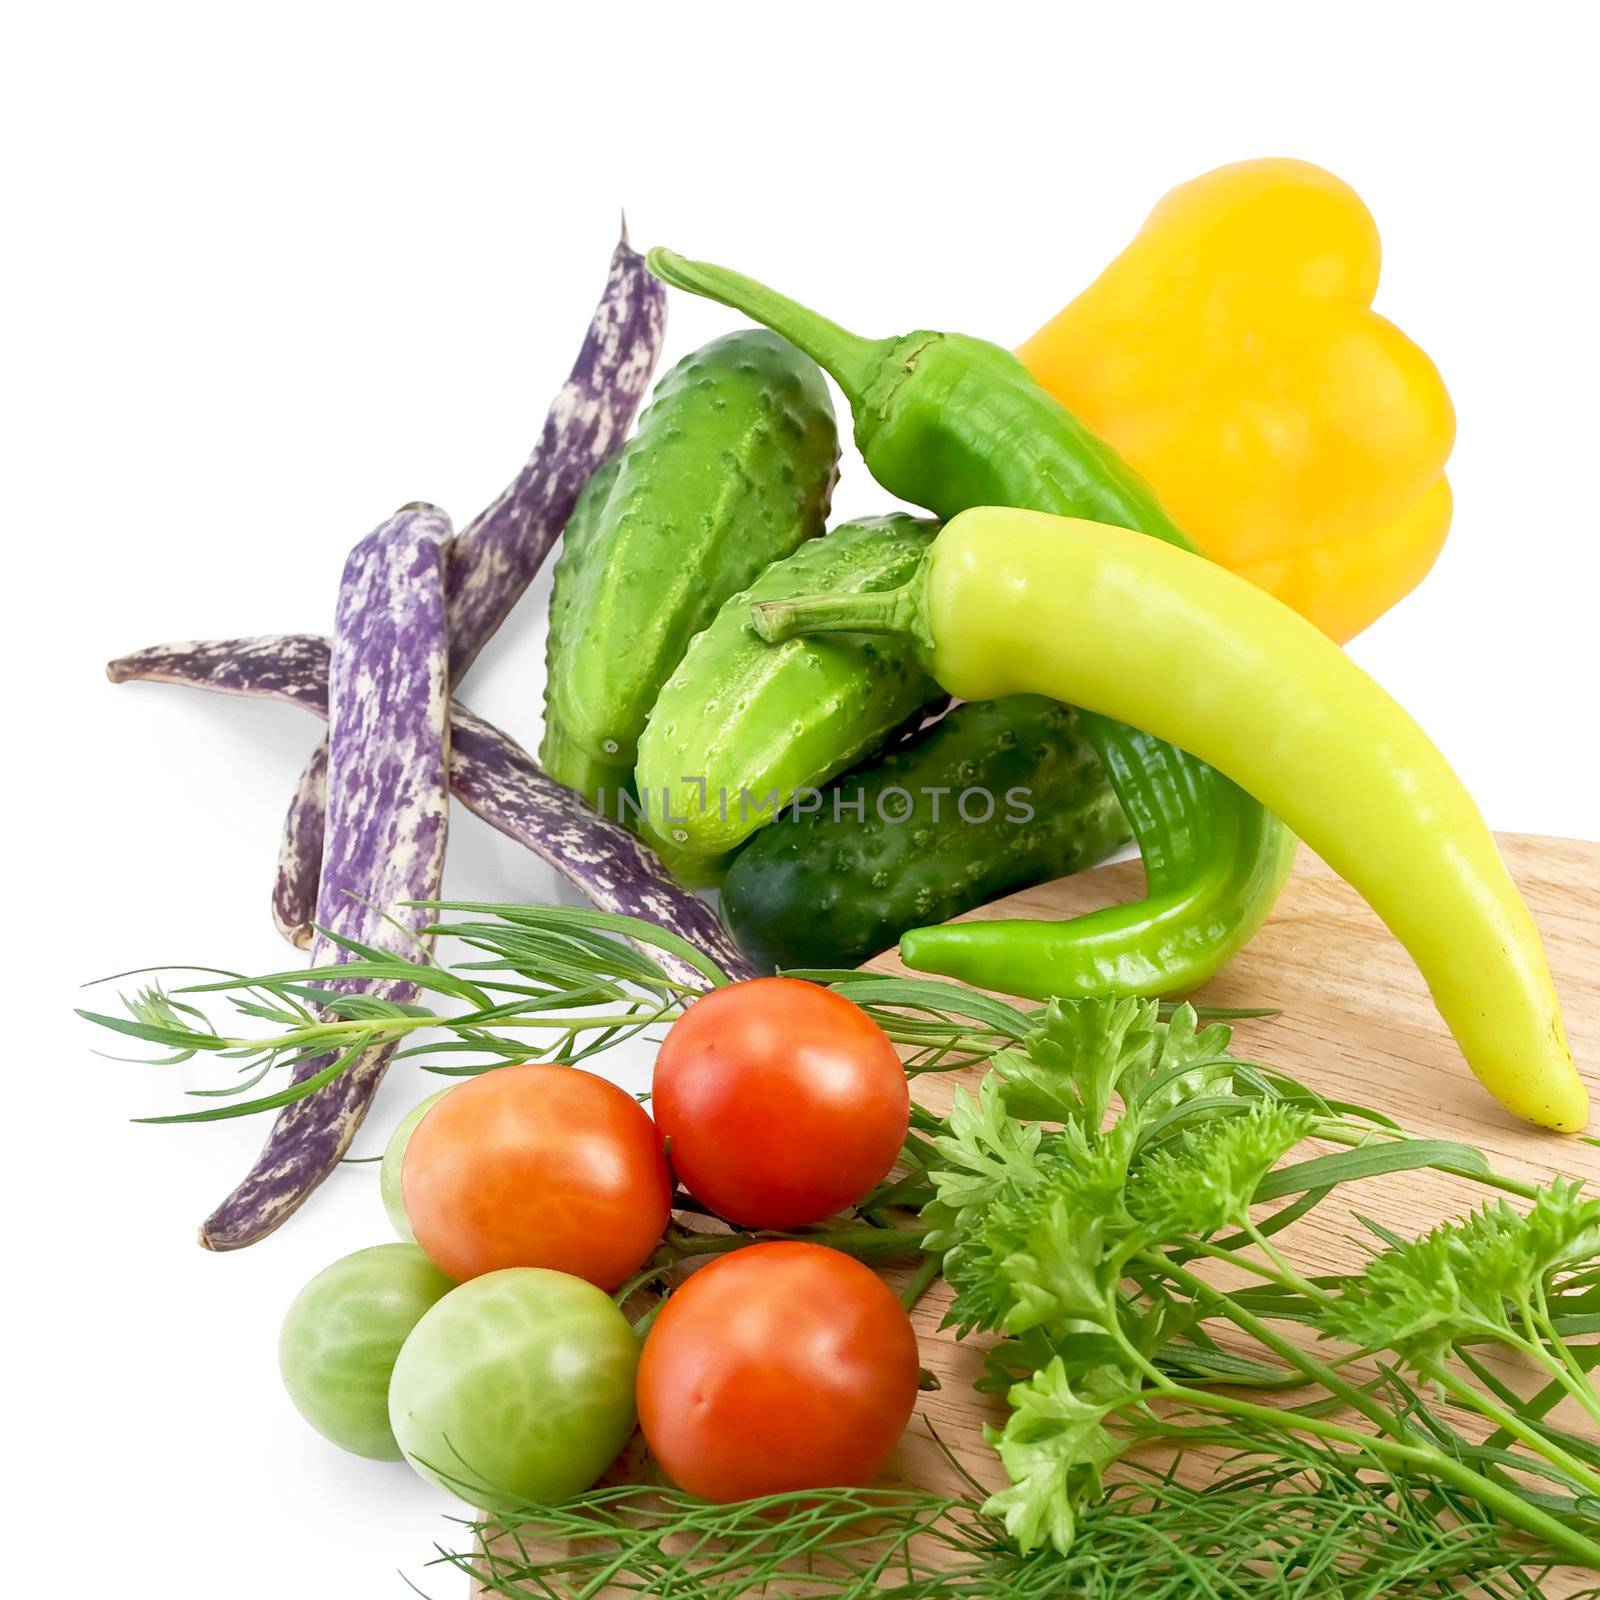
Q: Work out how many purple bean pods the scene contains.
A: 3